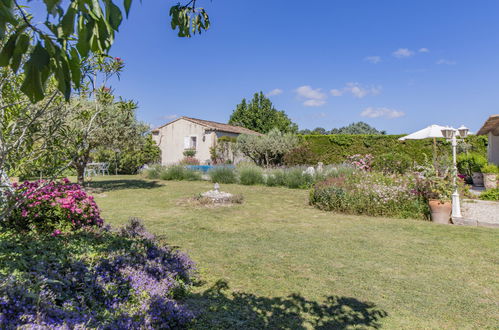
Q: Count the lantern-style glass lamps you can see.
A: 3